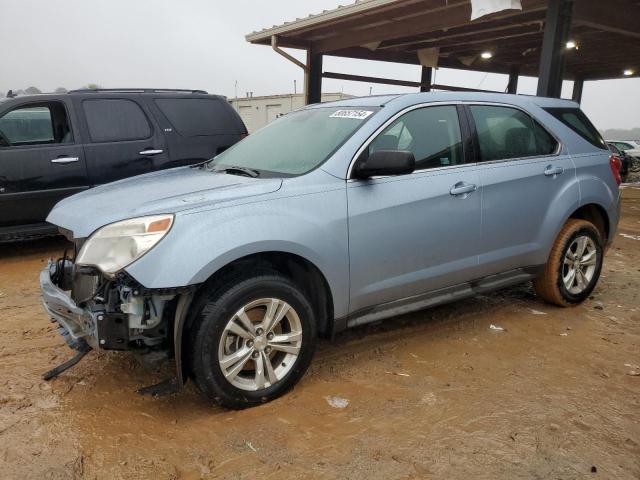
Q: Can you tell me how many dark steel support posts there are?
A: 5